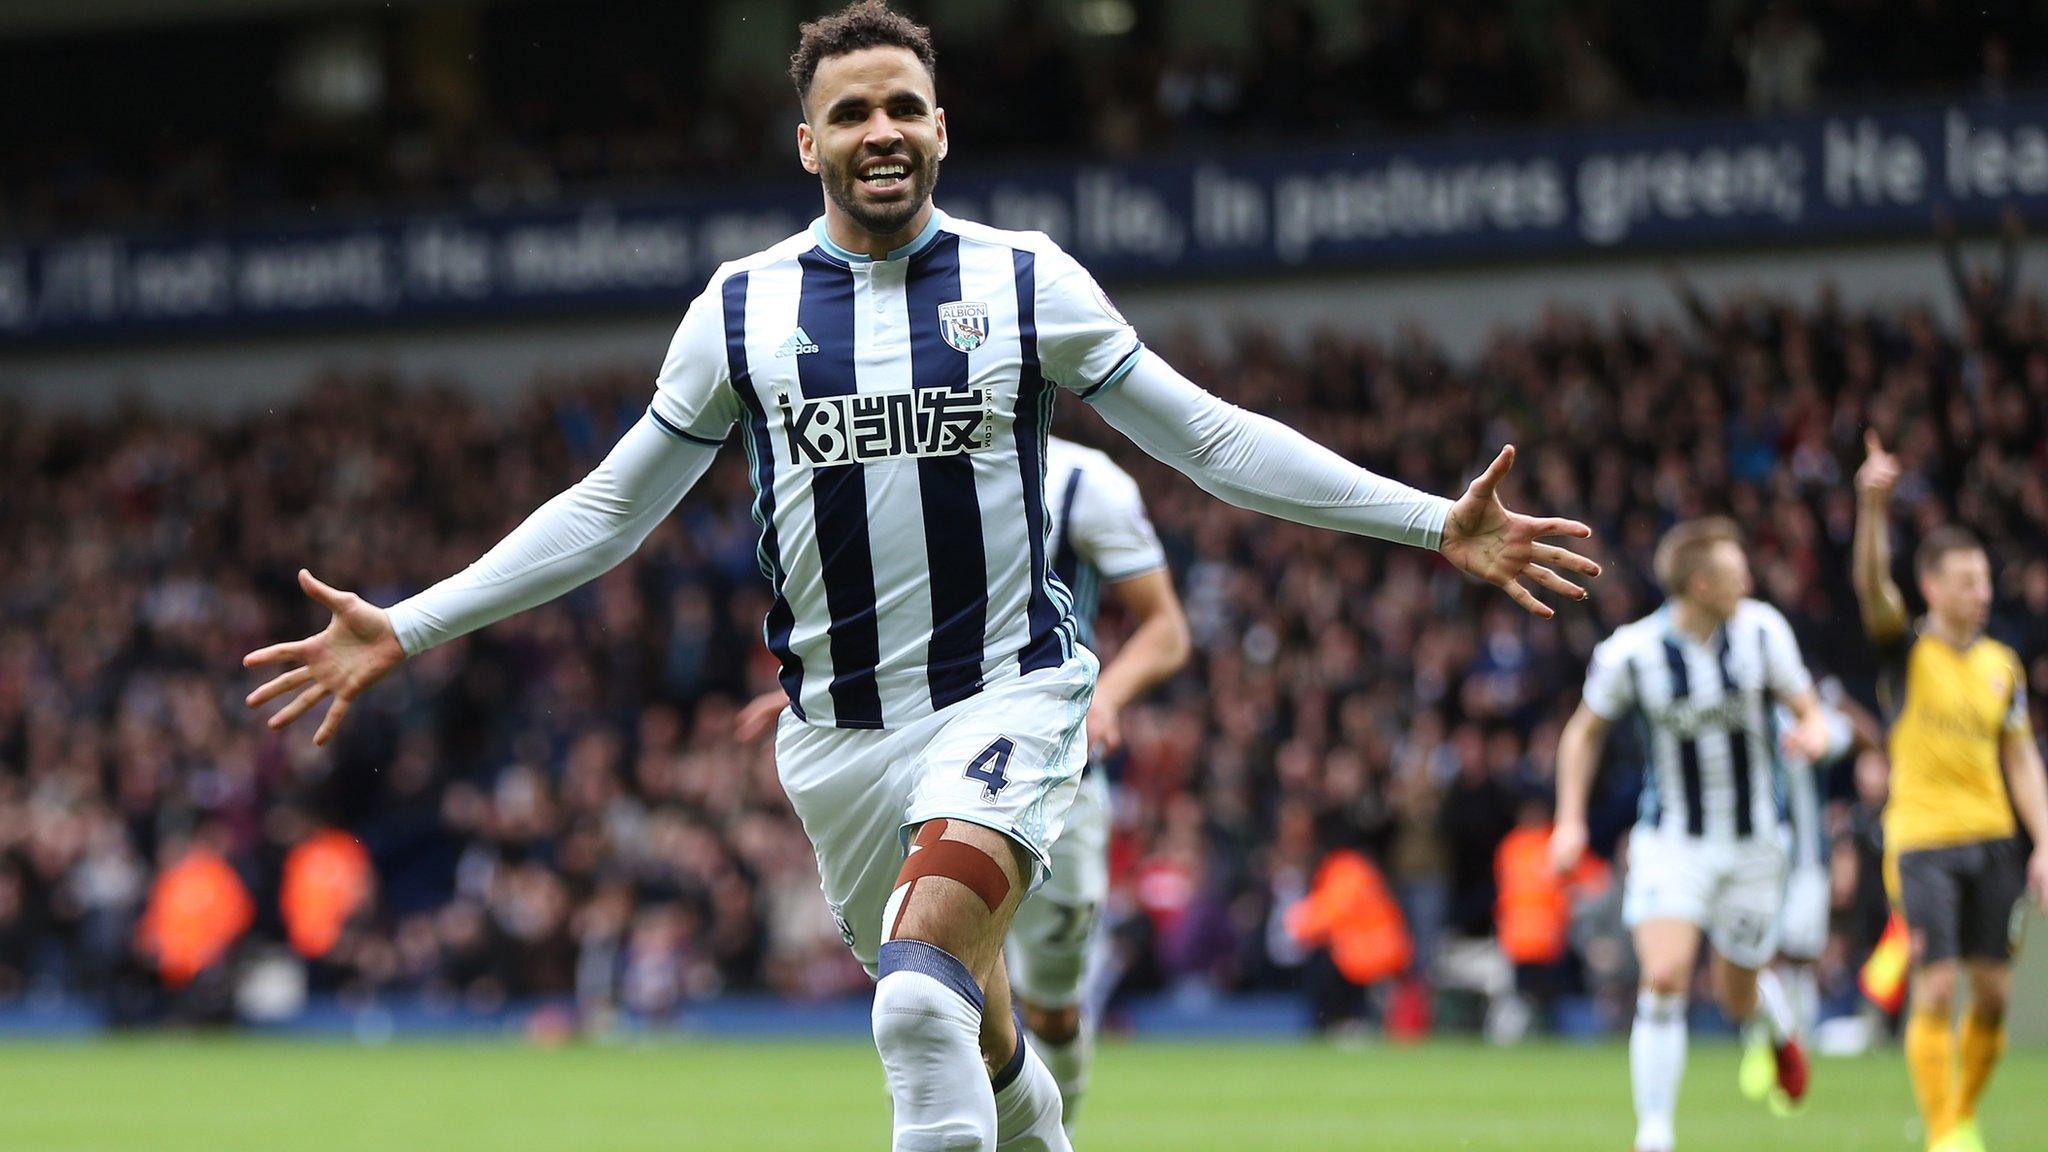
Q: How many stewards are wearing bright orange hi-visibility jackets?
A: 4